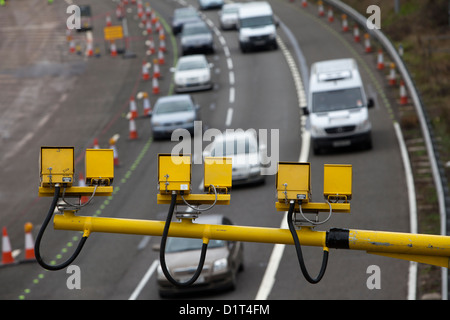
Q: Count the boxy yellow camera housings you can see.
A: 6